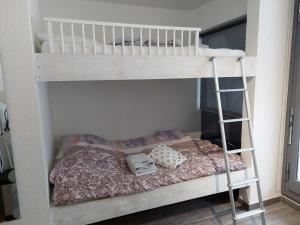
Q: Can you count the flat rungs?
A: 5